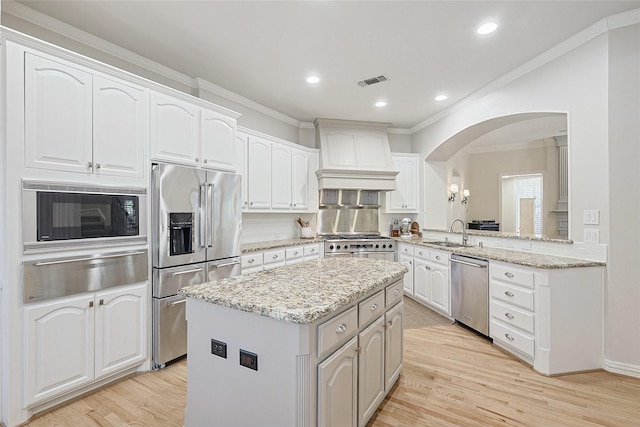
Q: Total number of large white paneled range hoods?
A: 1